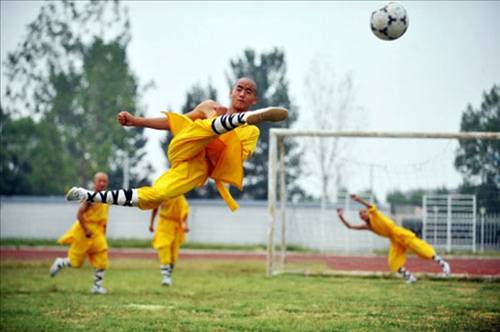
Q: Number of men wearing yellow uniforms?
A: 4